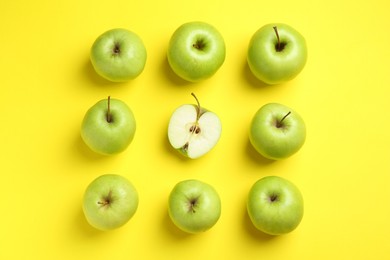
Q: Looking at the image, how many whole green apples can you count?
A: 8